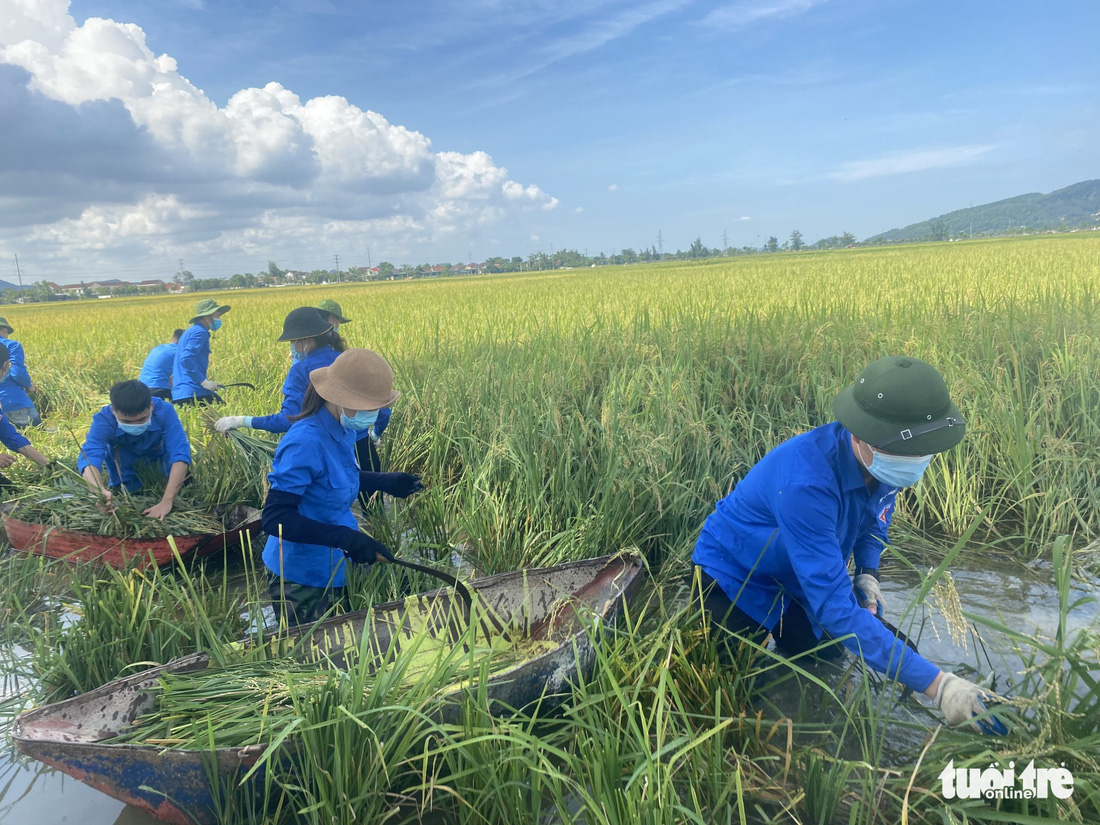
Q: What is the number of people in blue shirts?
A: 9